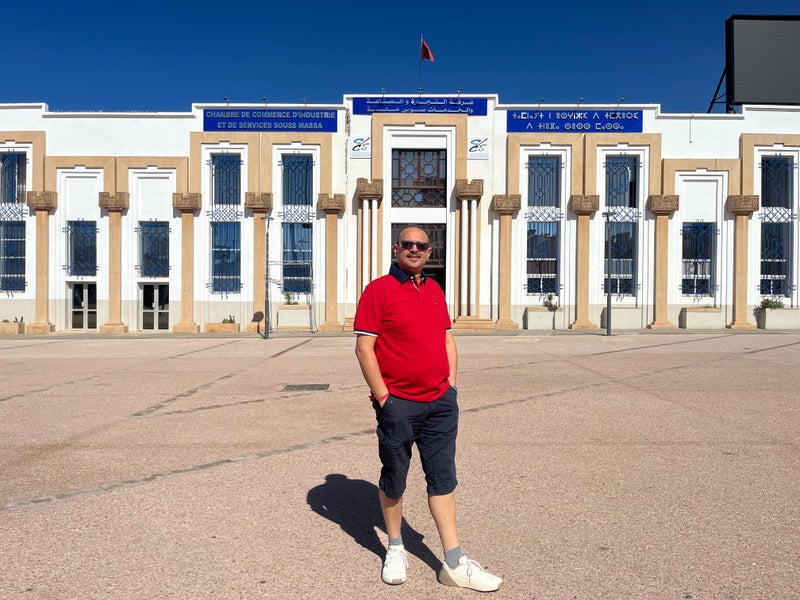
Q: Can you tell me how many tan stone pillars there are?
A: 9